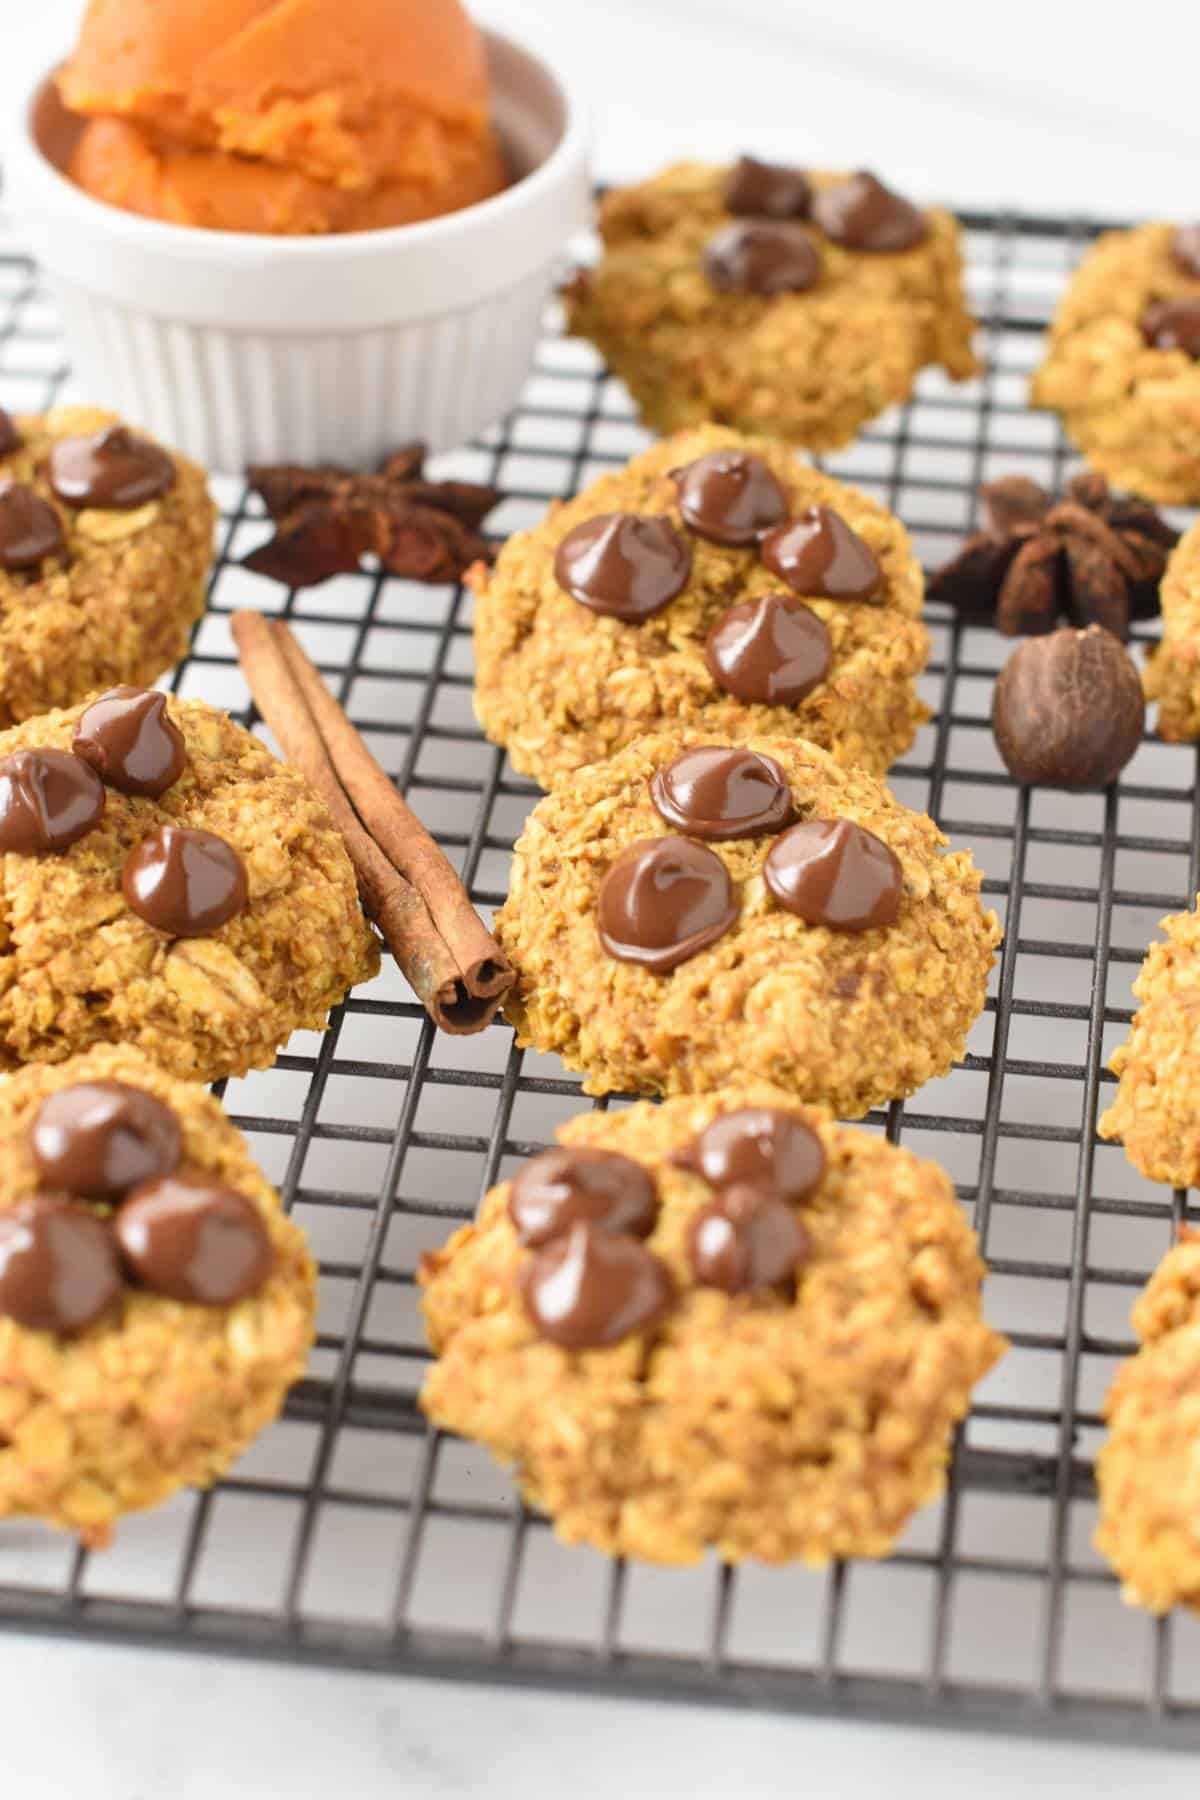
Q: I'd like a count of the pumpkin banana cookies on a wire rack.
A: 11